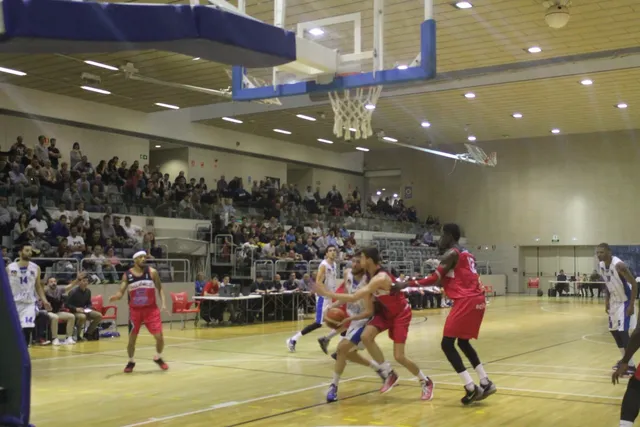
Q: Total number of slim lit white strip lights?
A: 11